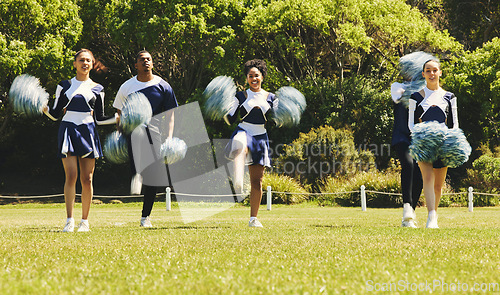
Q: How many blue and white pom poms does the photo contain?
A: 10